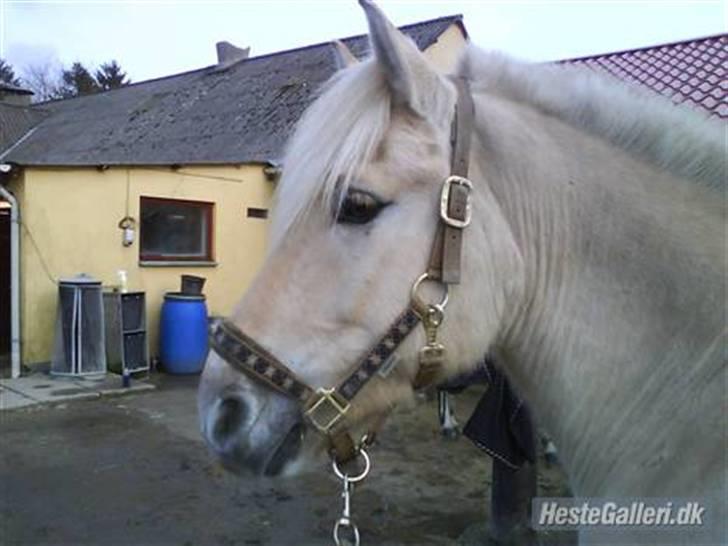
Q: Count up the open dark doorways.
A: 1